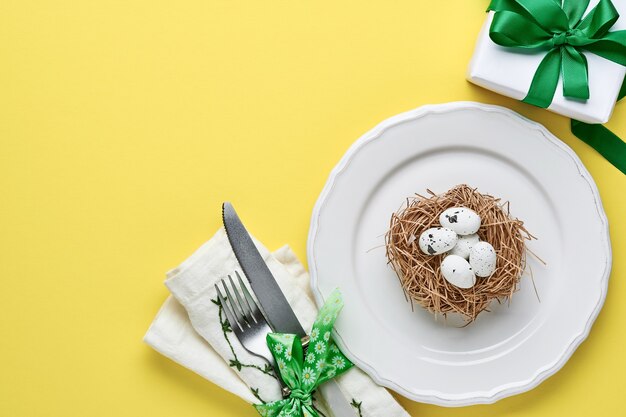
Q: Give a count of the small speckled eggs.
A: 5